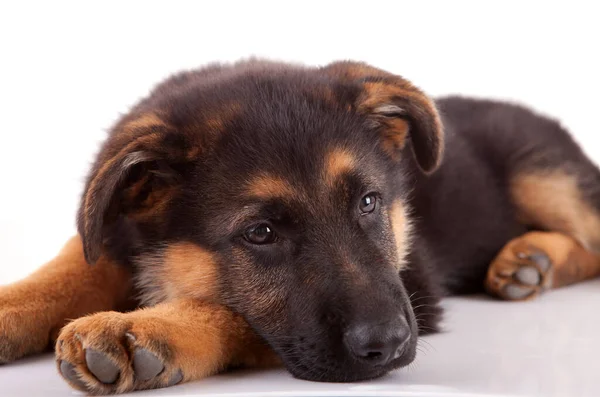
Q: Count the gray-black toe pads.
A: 7